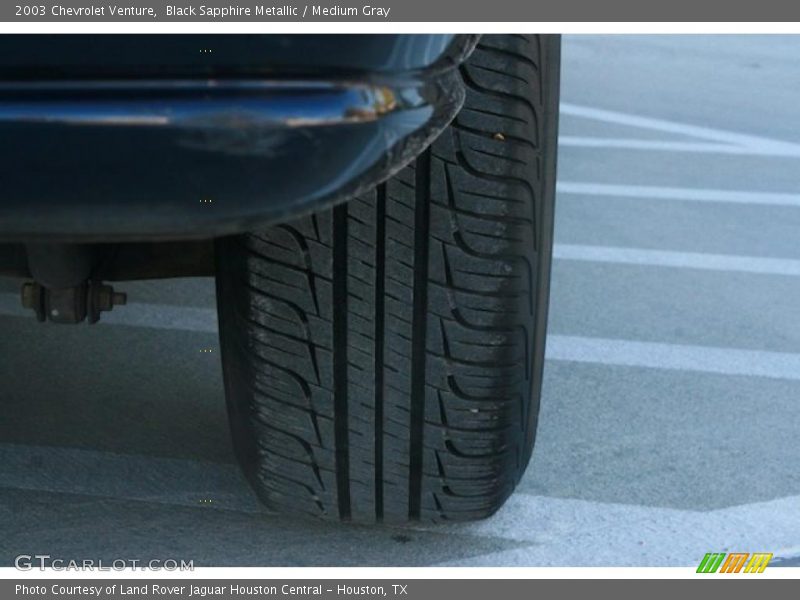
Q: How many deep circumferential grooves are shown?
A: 3